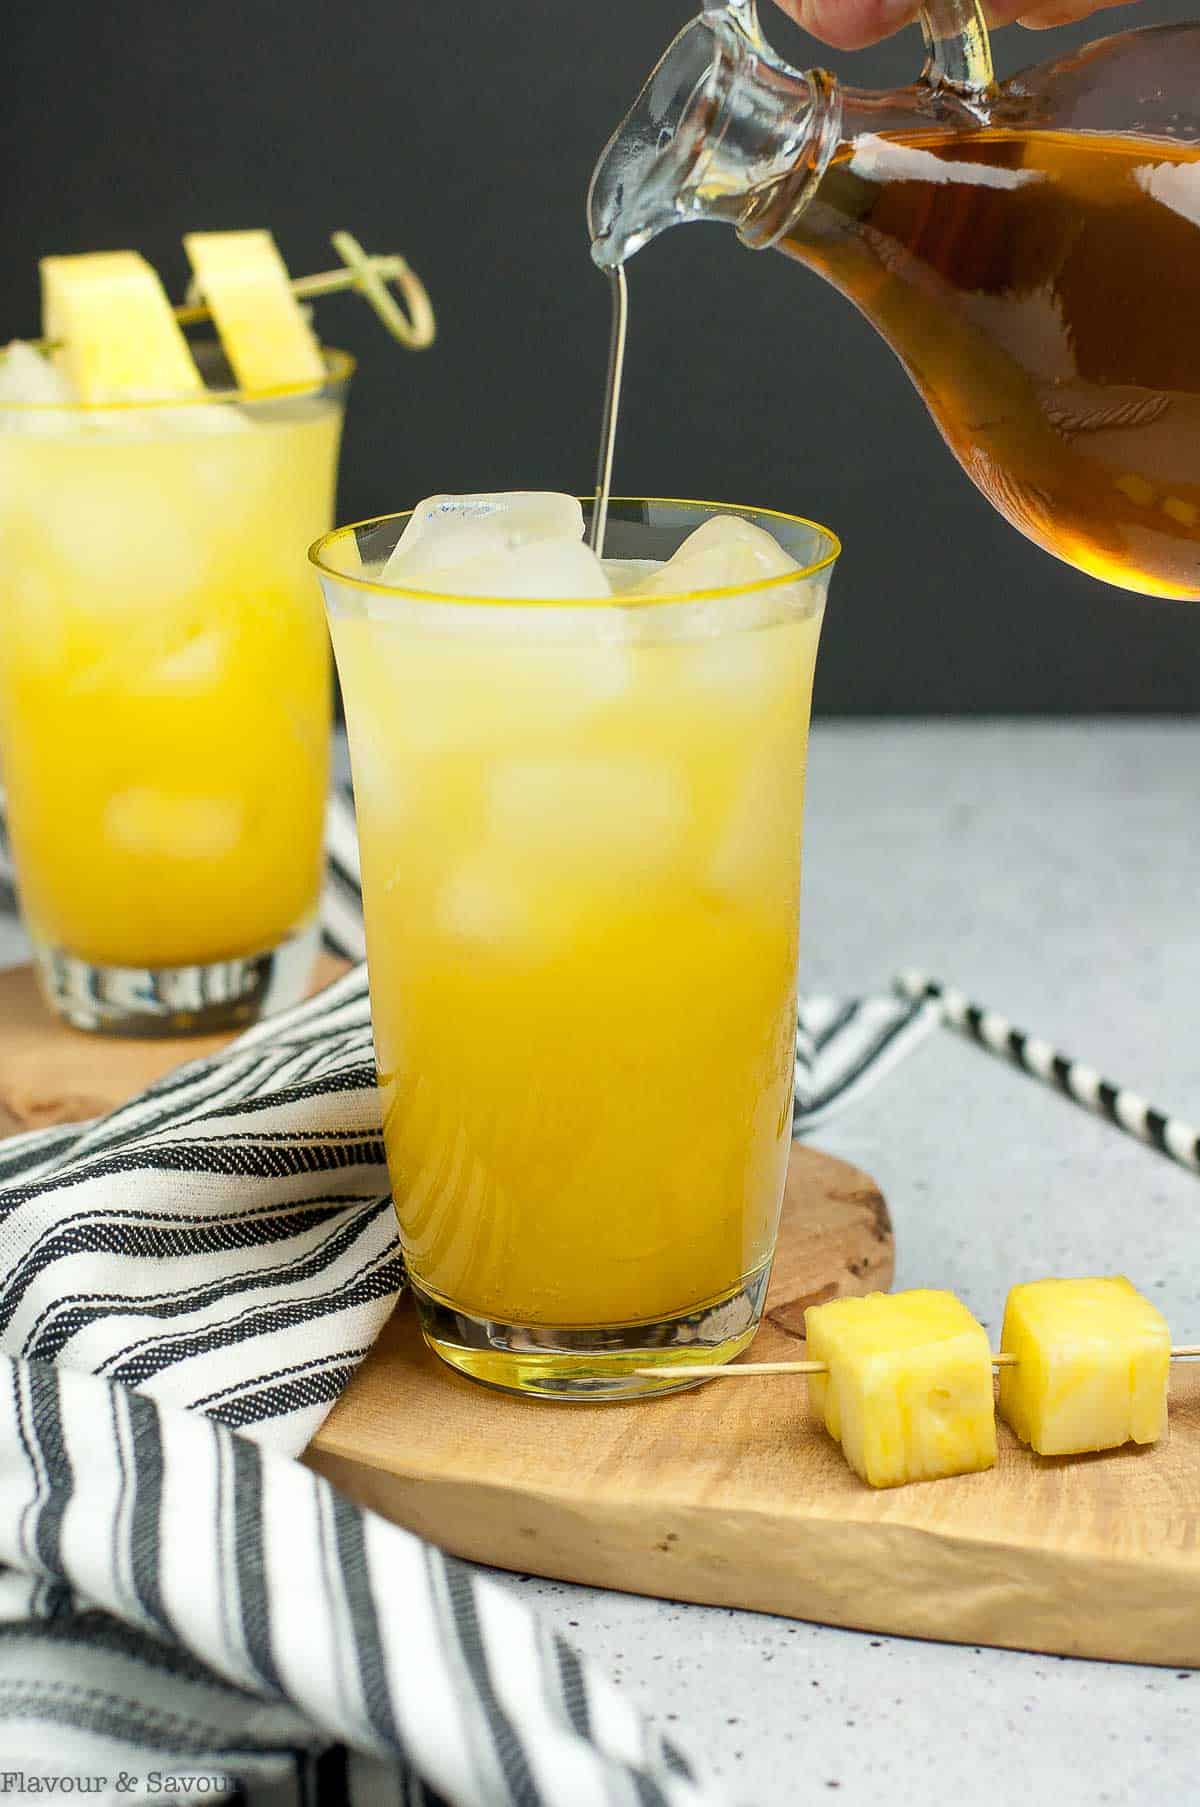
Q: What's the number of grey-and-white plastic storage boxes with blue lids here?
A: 0